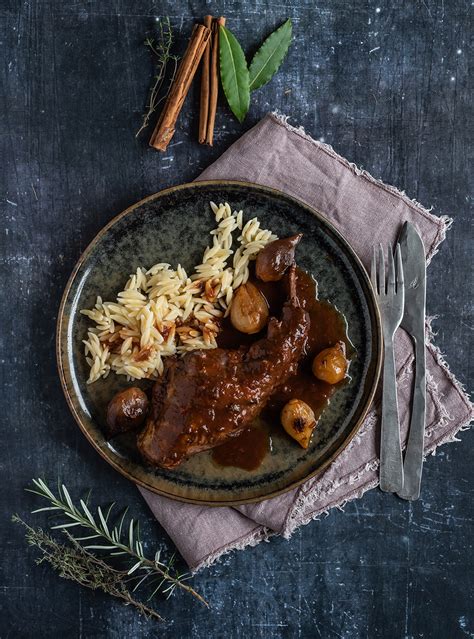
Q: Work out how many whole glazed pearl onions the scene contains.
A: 5